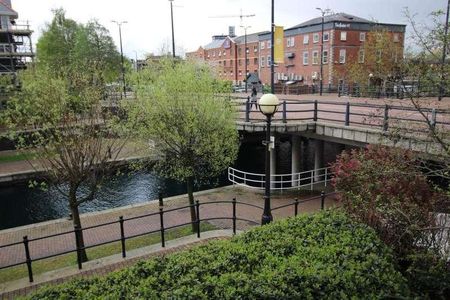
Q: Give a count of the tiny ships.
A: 0